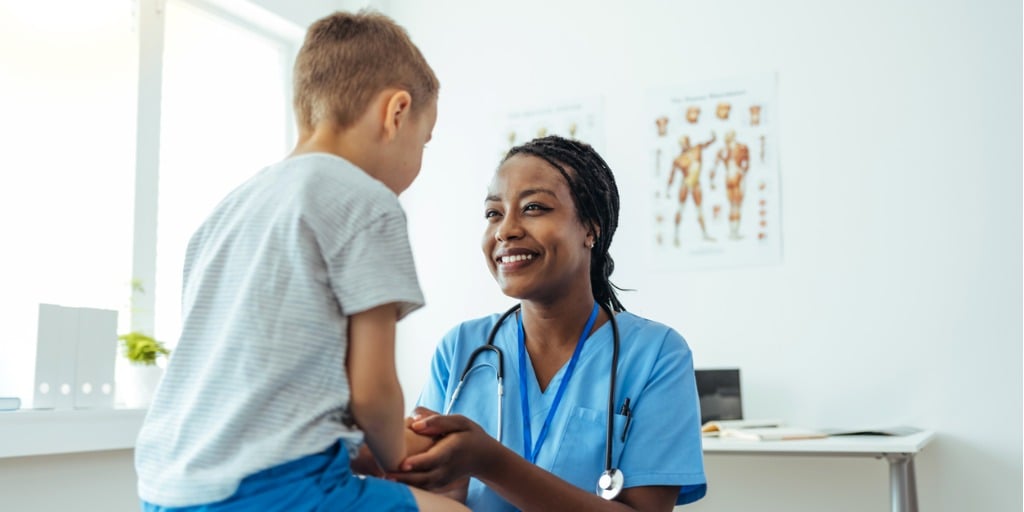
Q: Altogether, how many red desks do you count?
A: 0